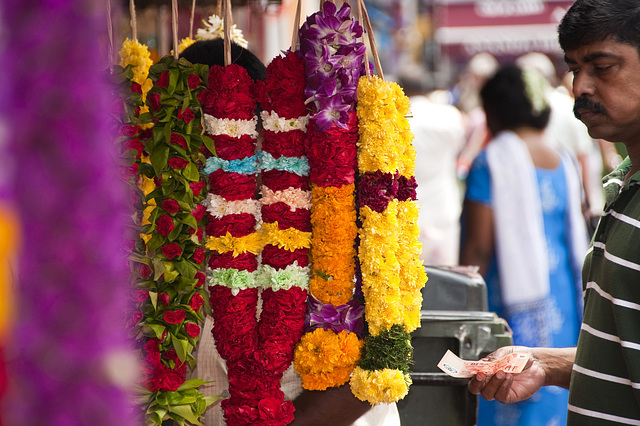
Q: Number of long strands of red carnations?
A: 2